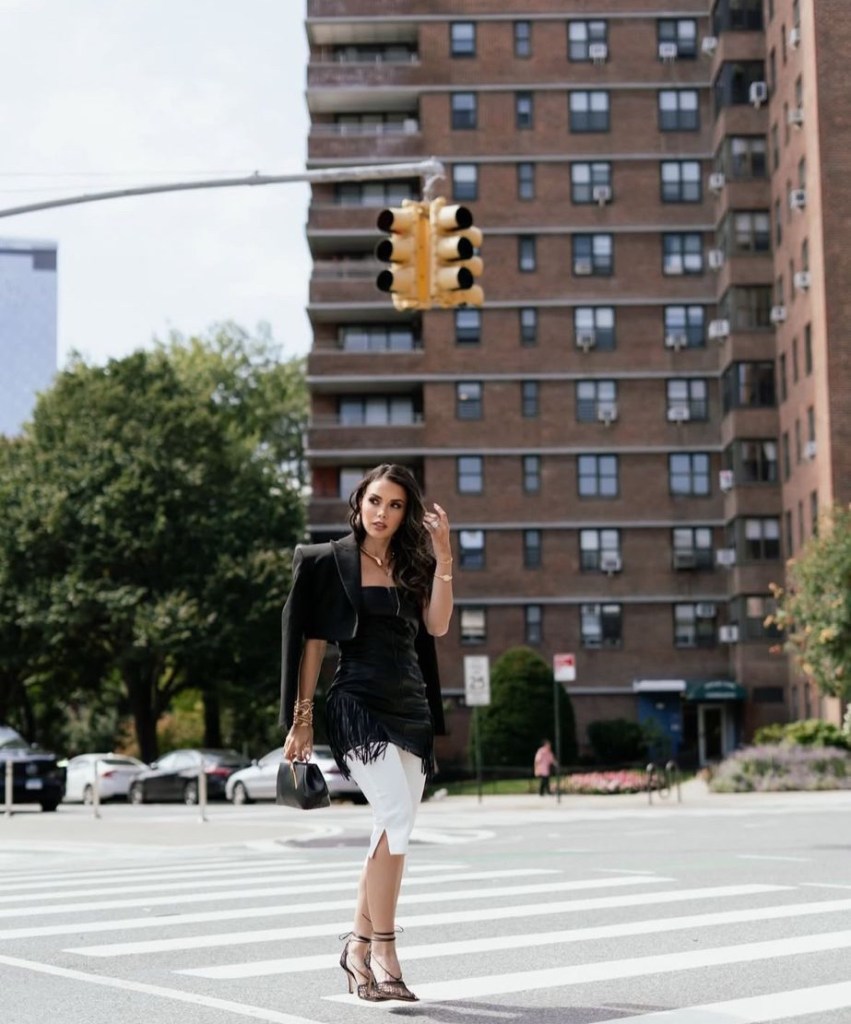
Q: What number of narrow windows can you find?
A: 9